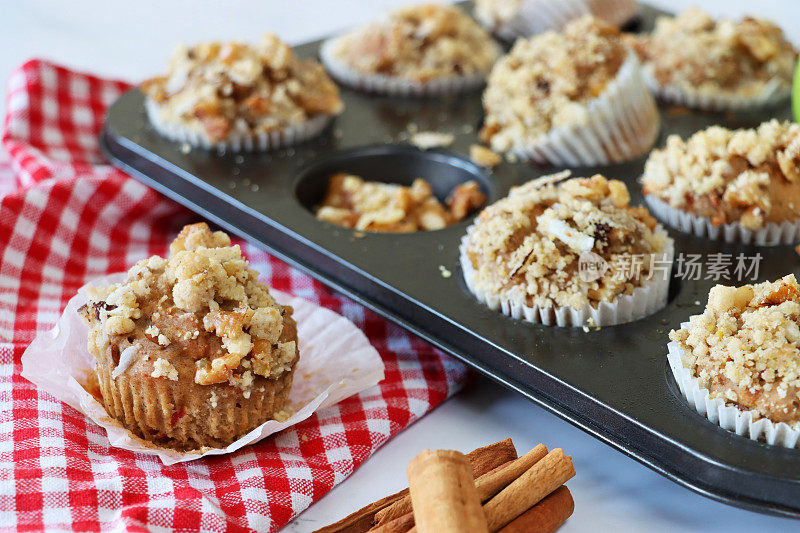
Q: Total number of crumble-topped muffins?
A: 9